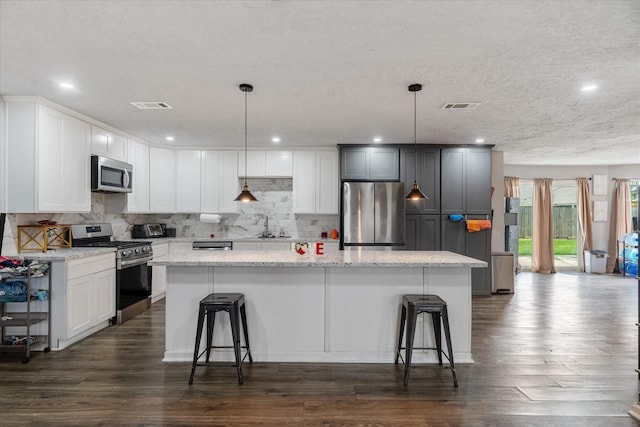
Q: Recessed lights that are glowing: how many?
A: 6